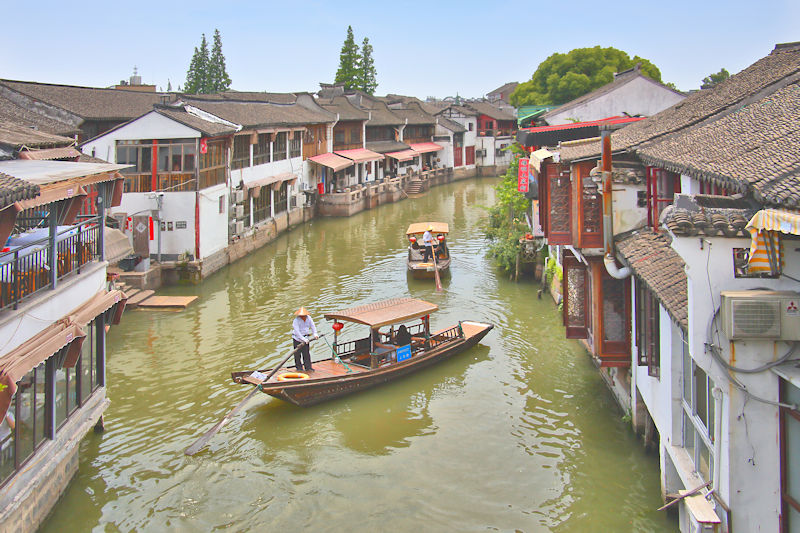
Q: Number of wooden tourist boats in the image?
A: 2